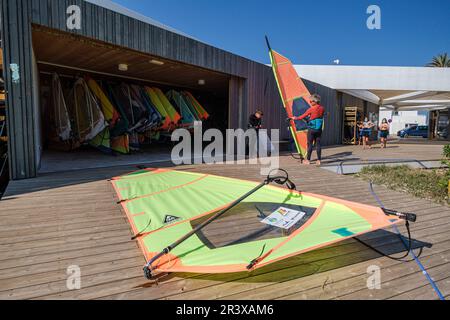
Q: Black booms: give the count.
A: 1